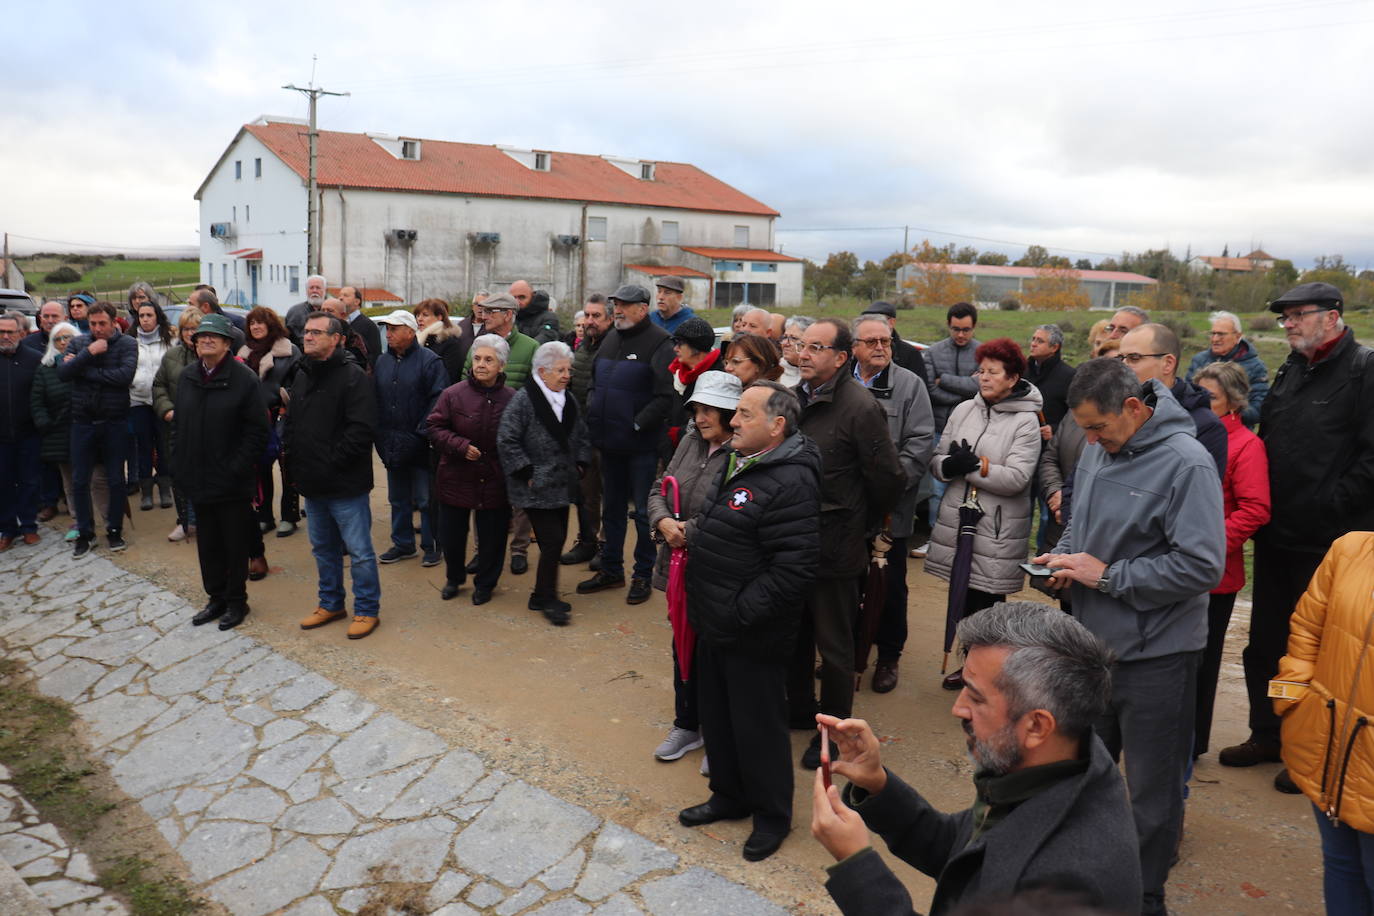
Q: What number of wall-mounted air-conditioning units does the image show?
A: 4